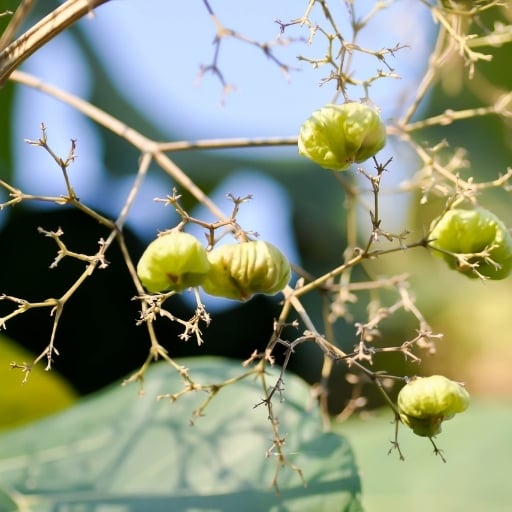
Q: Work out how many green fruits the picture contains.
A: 5